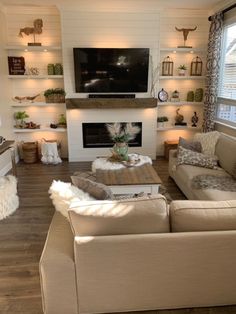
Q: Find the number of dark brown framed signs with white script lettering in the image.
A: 1